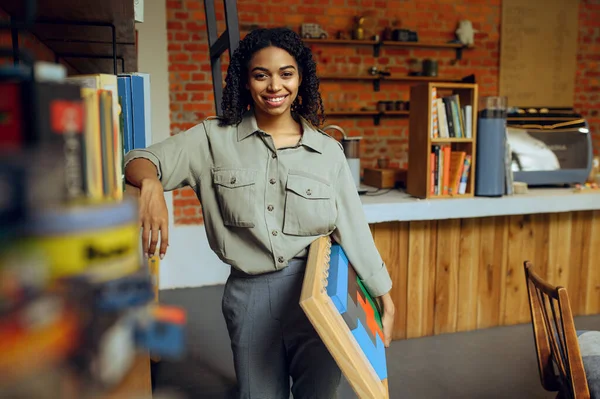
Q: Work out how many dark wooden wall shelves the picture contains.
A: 3